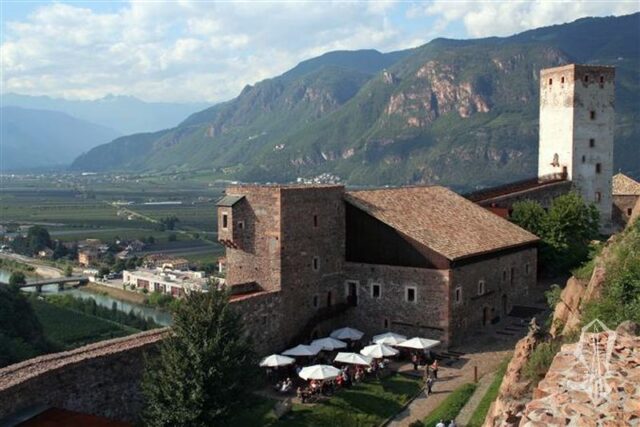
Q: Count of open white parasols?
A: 9